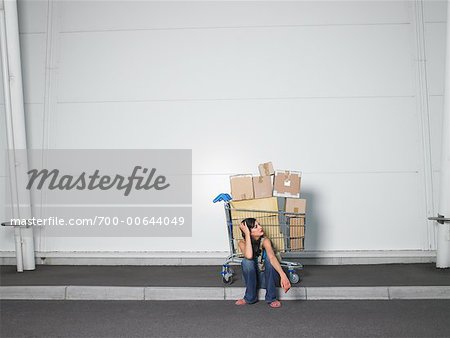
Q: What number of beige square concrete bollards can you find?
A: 0